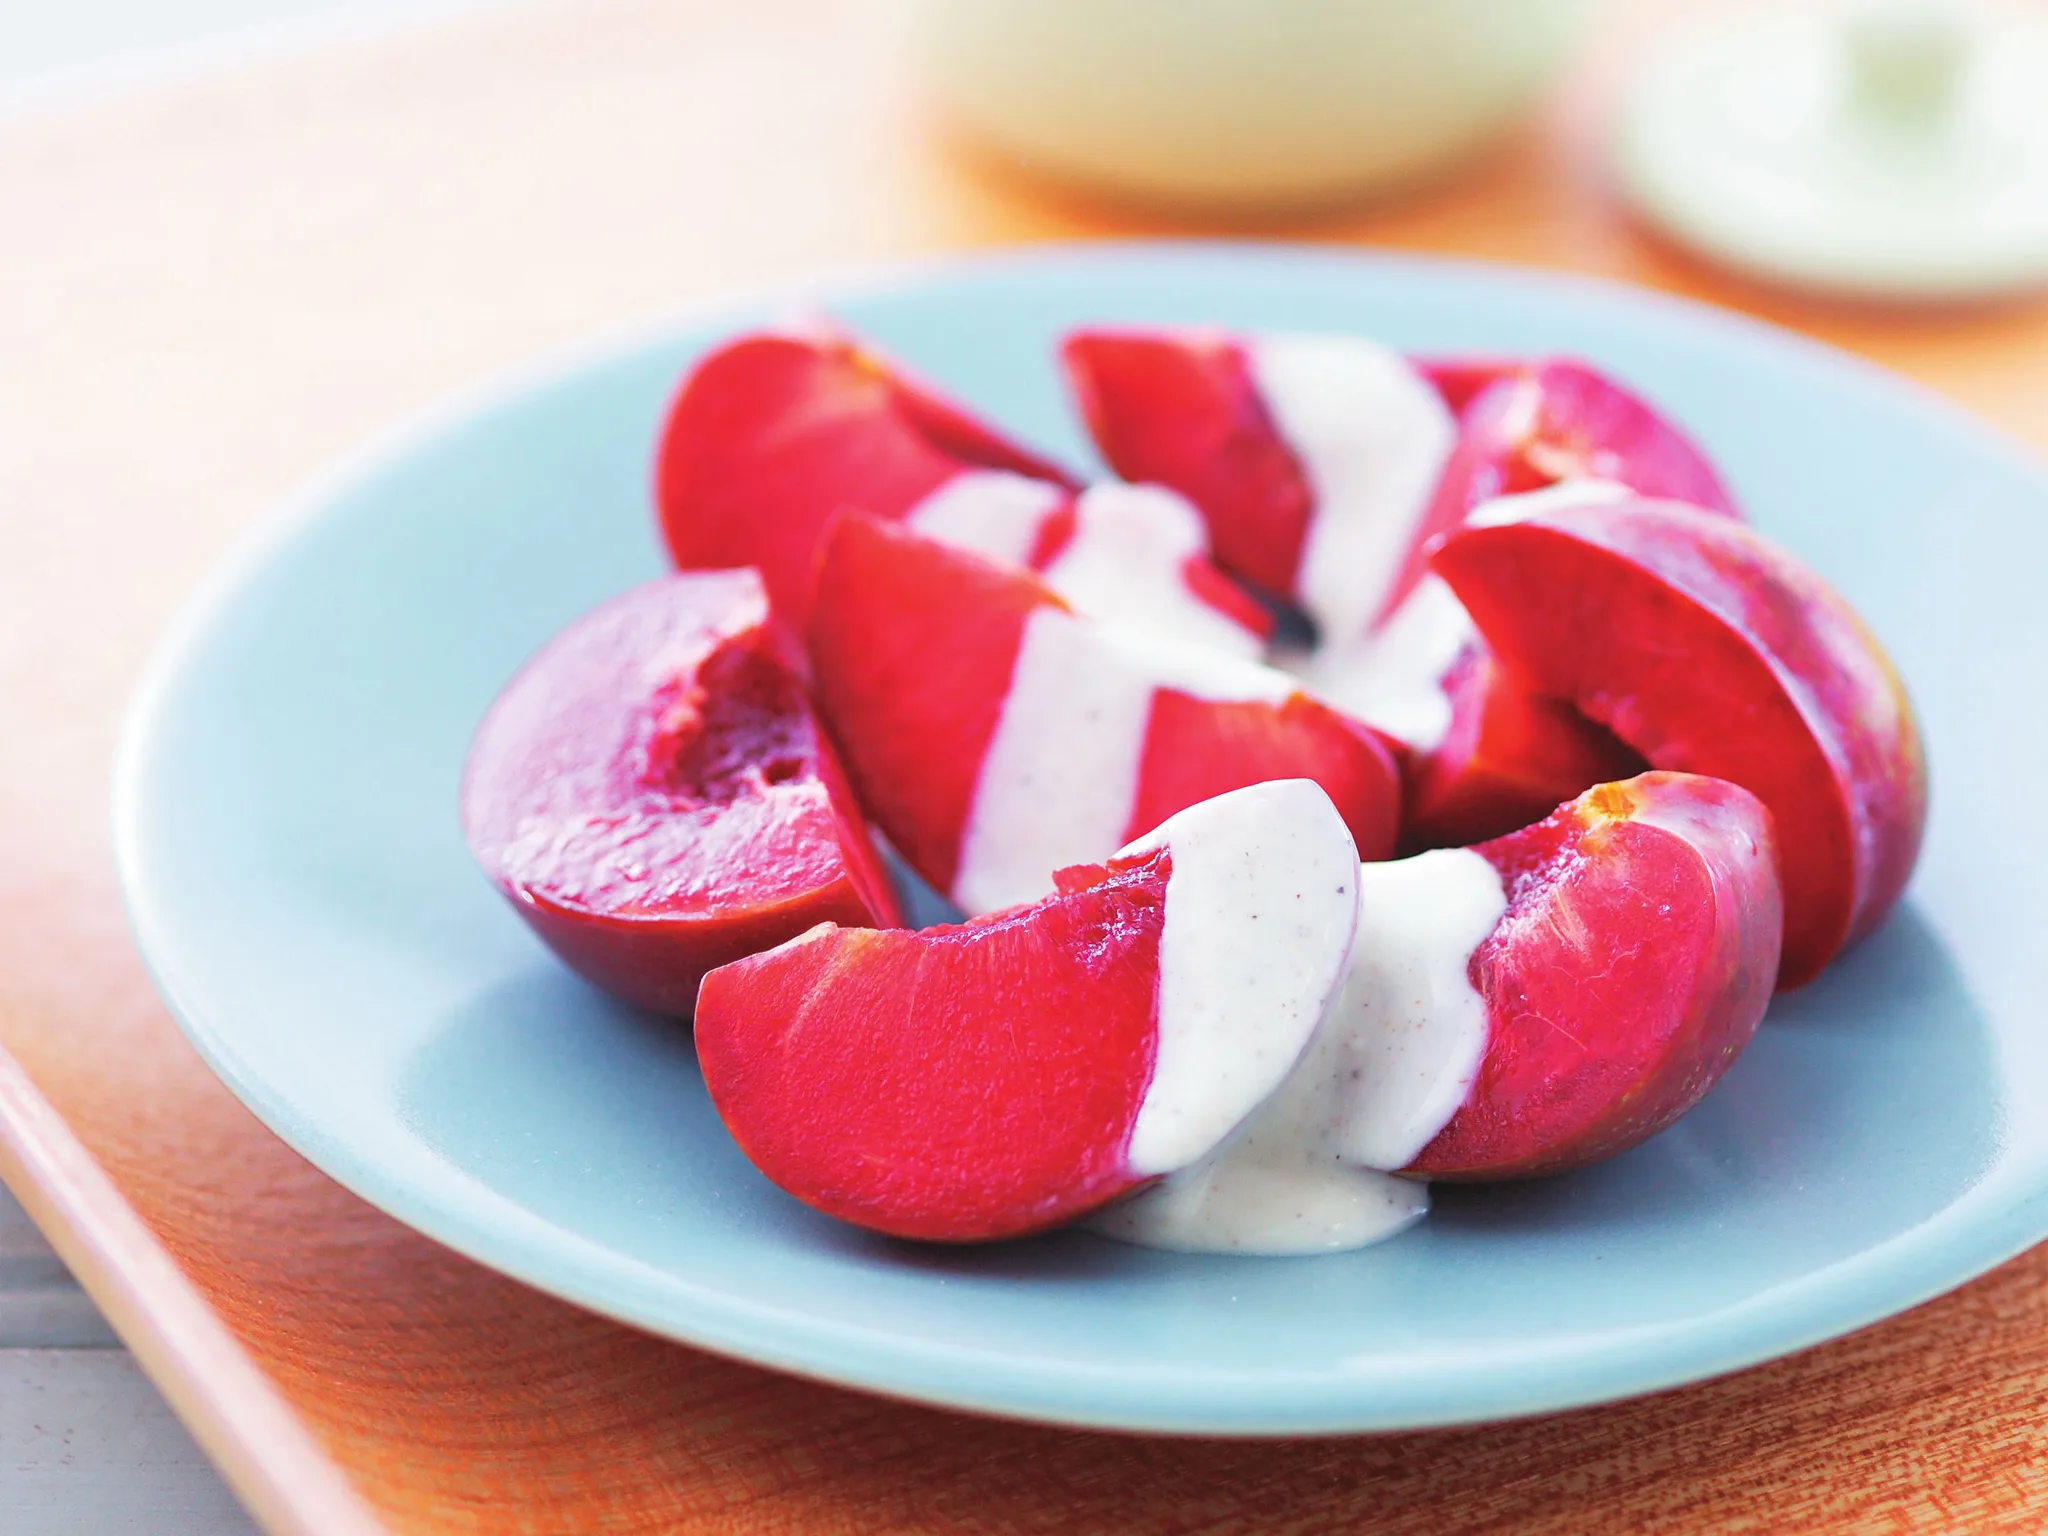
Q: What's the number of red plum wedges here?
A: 8